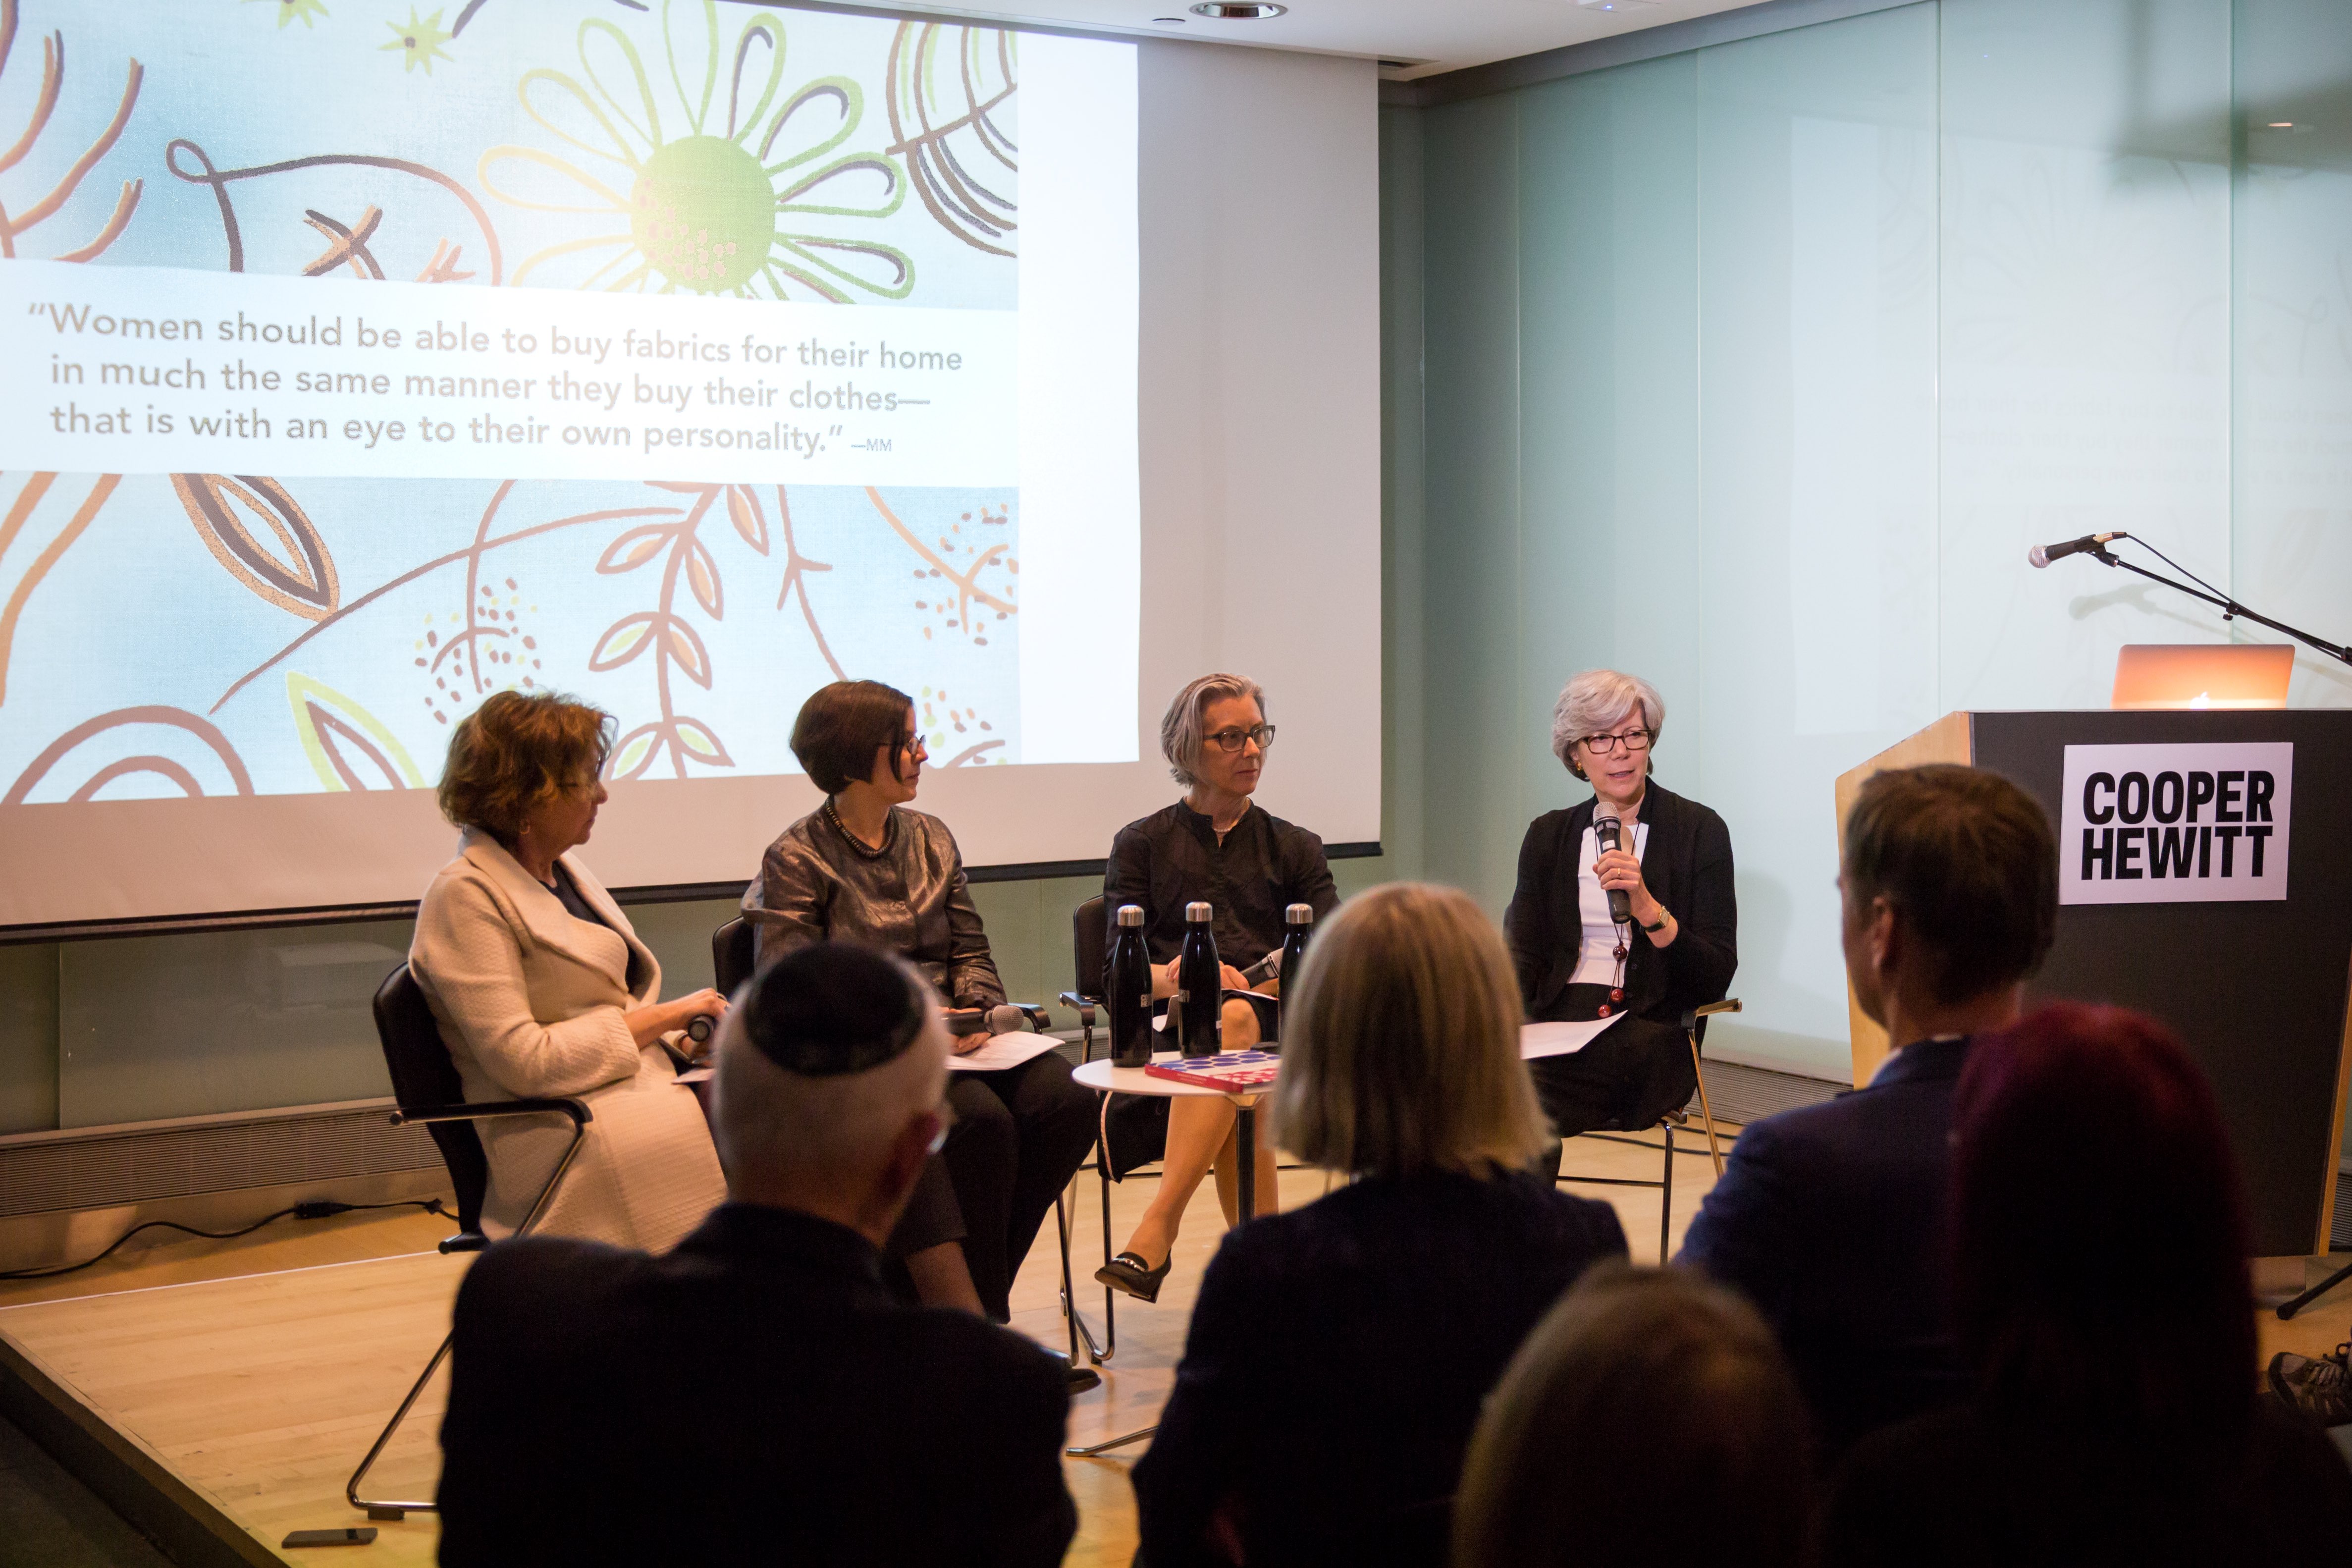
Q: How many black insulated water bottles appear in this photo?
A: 3